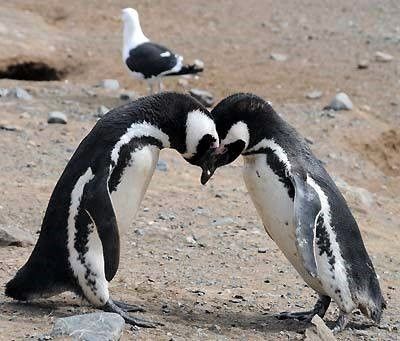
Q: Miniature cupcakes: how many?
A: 0